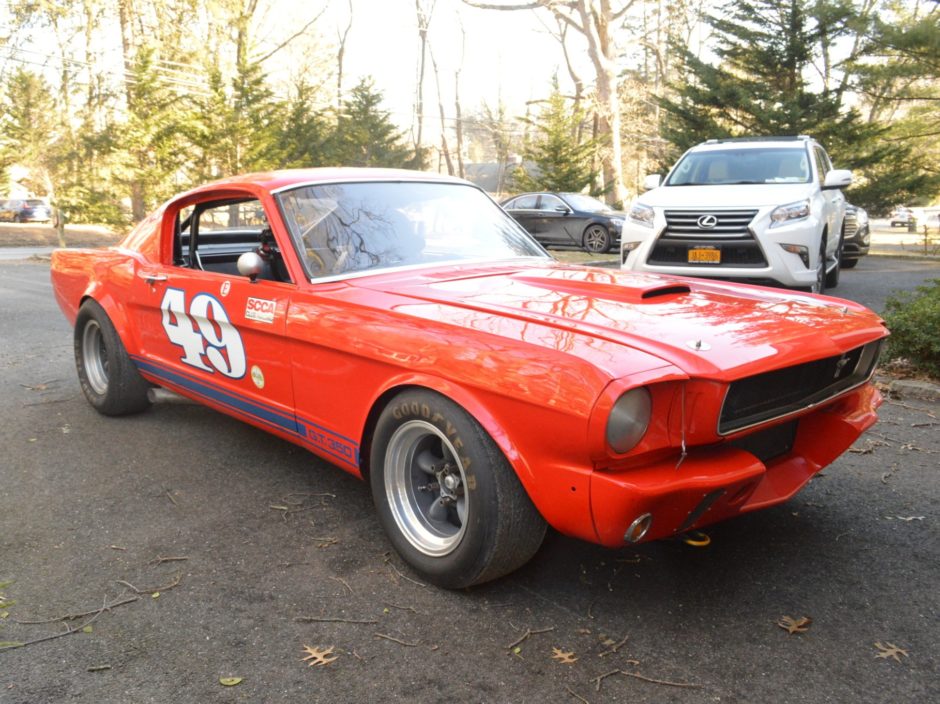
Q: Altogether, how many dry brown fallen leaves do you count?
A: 4